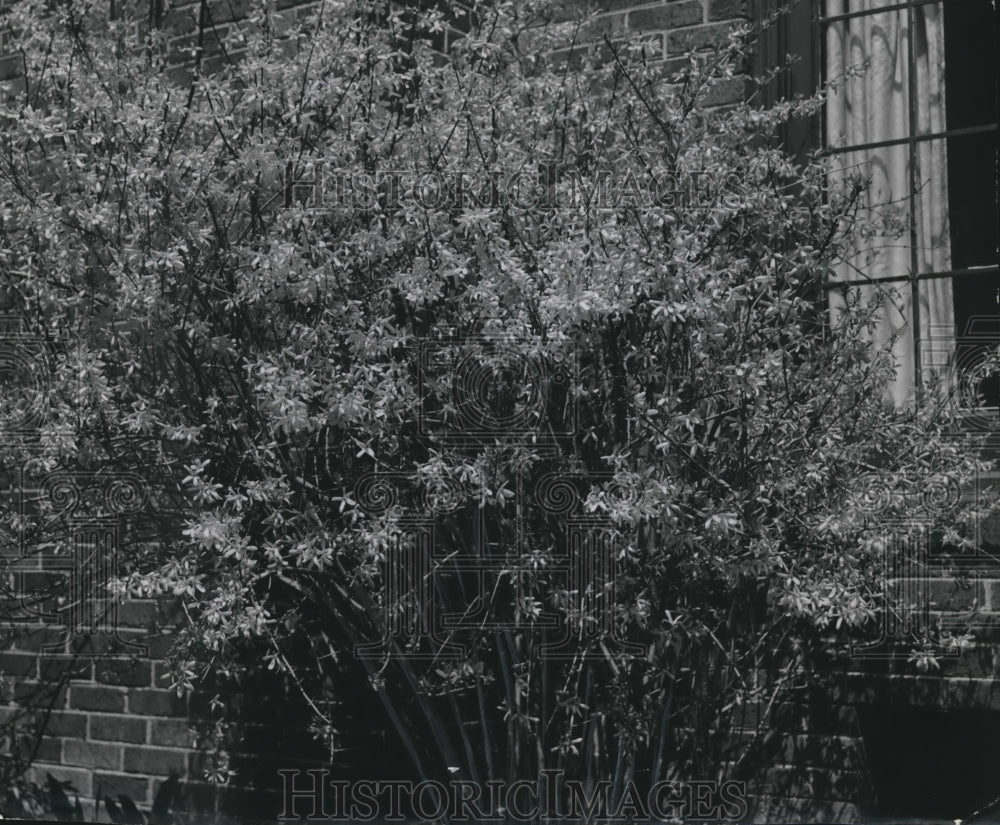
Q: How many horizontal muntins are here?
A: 3